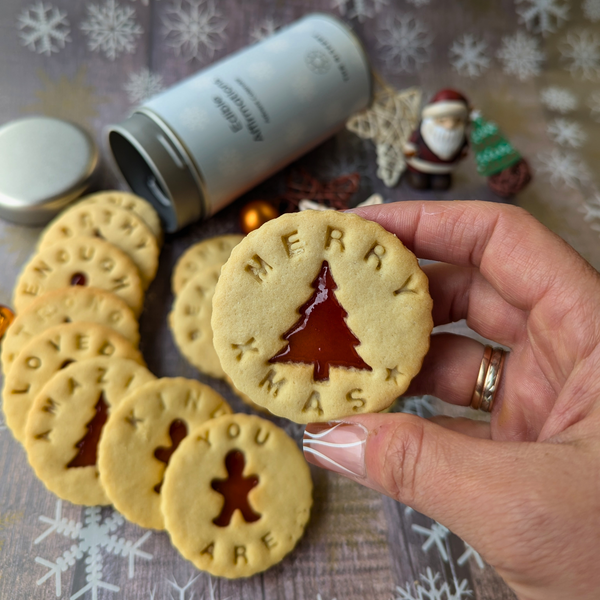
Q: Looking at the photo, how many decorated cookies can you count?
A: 11